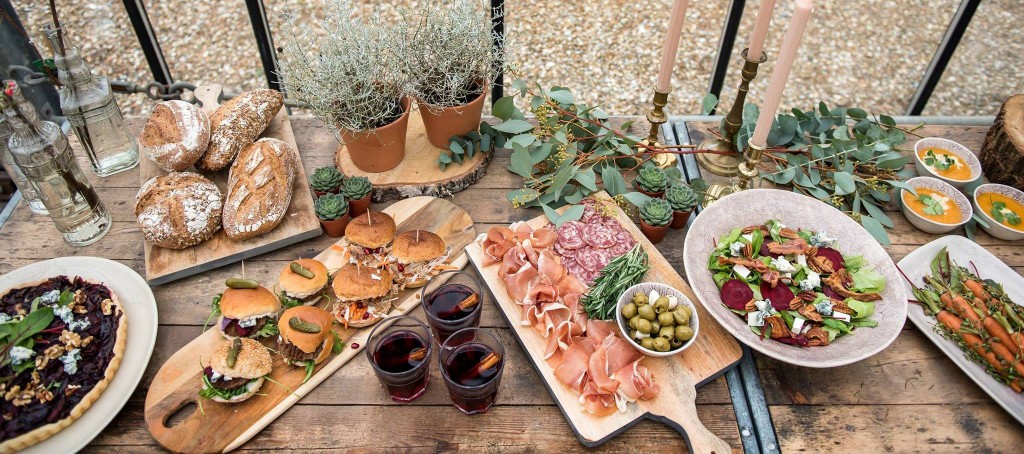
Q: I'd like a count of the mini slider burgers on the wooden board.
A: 7